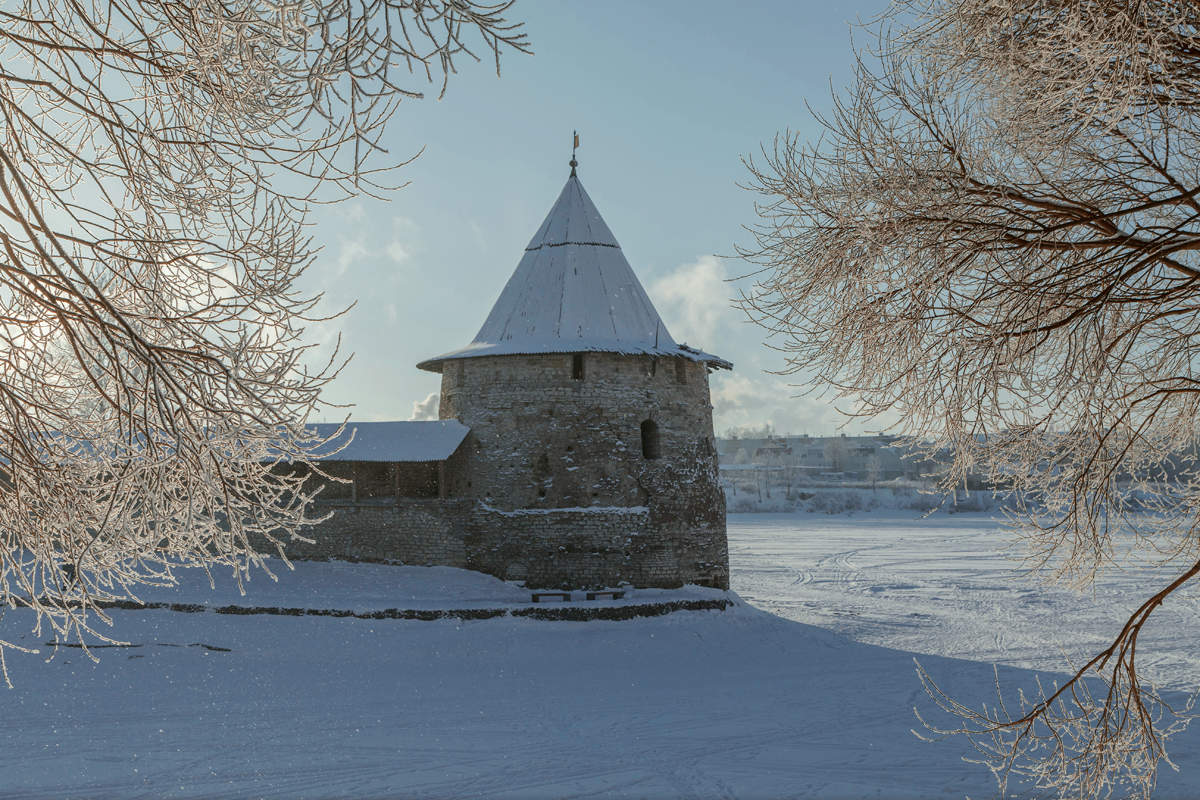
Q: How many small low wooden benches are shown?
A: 2